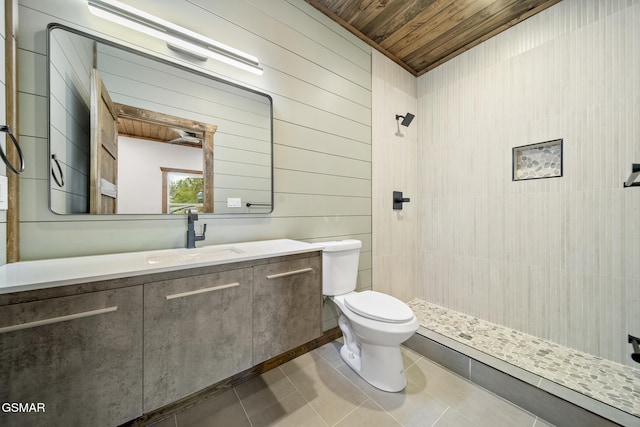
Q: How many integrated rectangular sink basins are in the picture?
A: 1